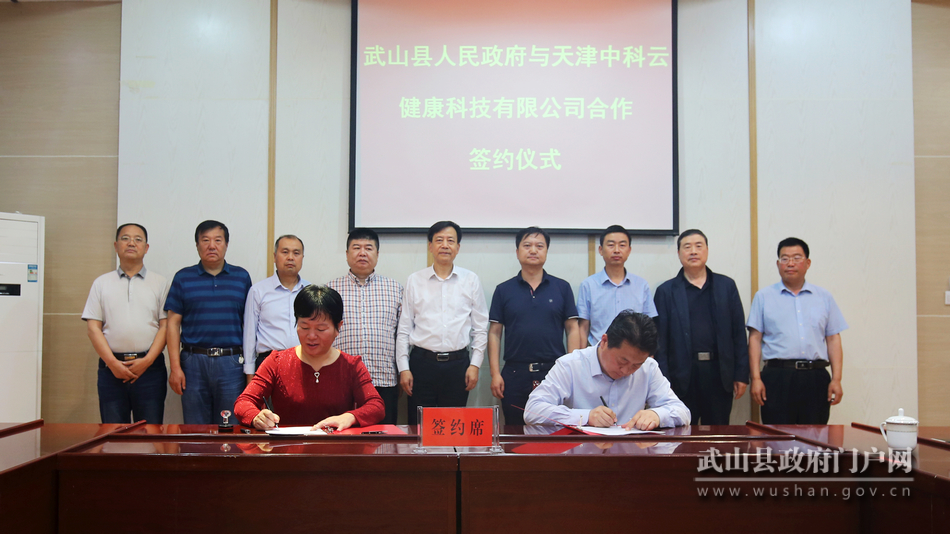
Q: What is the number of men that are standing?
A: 9